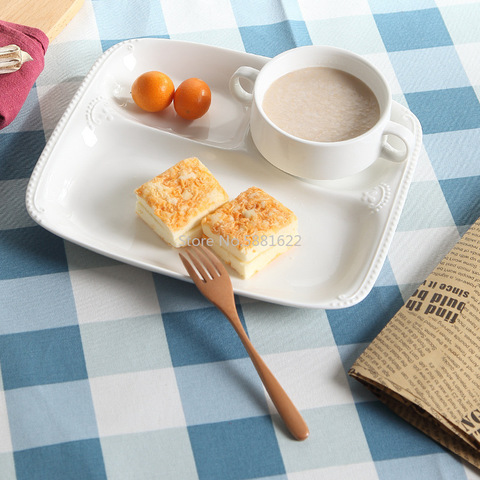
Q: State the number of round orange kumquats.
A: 2